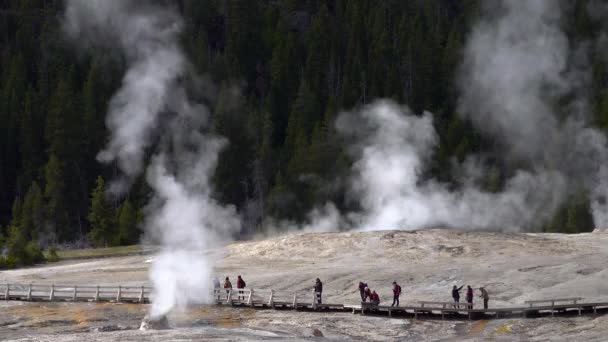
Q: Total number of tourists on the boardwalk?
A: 11